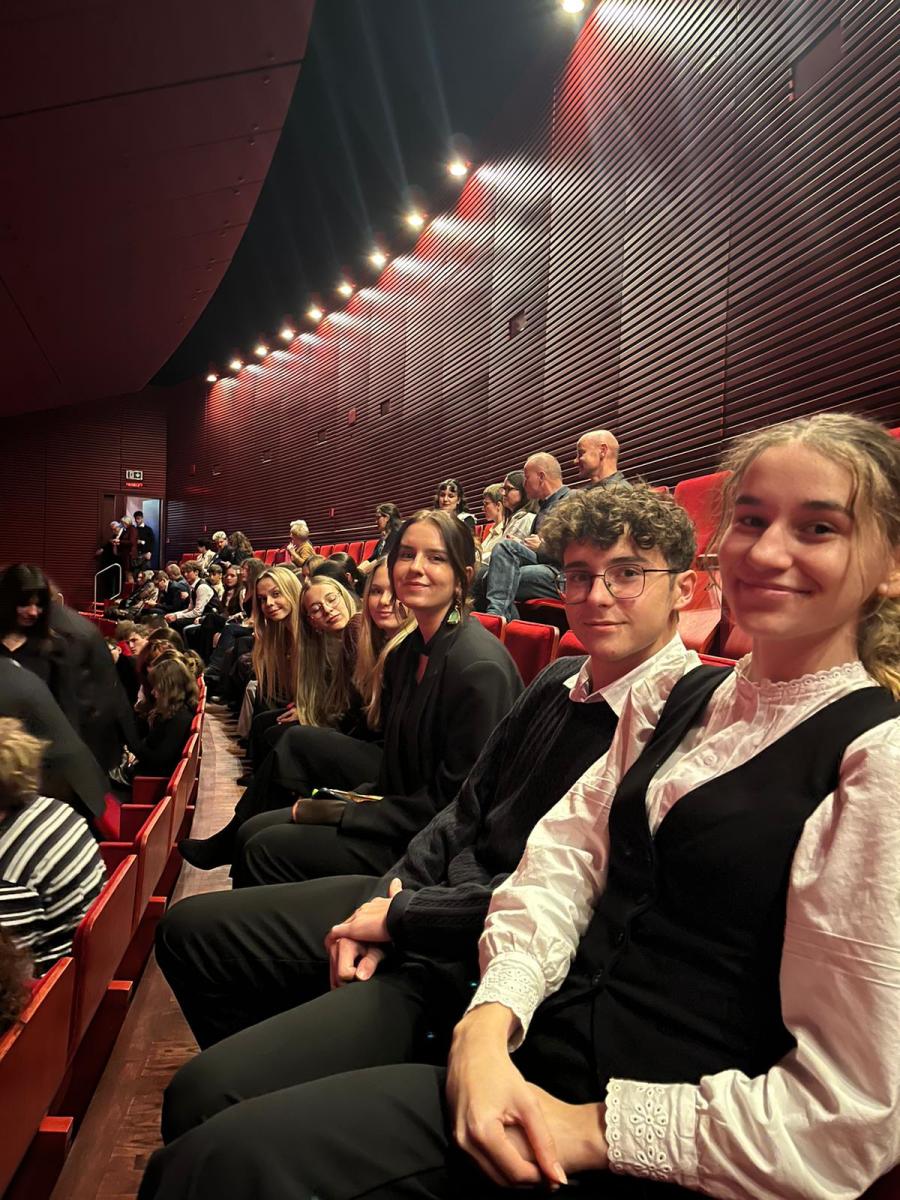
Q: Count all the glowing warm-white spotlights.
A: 10